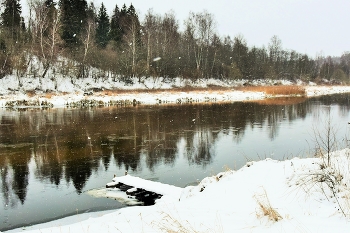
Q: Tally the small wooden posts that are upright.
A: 2